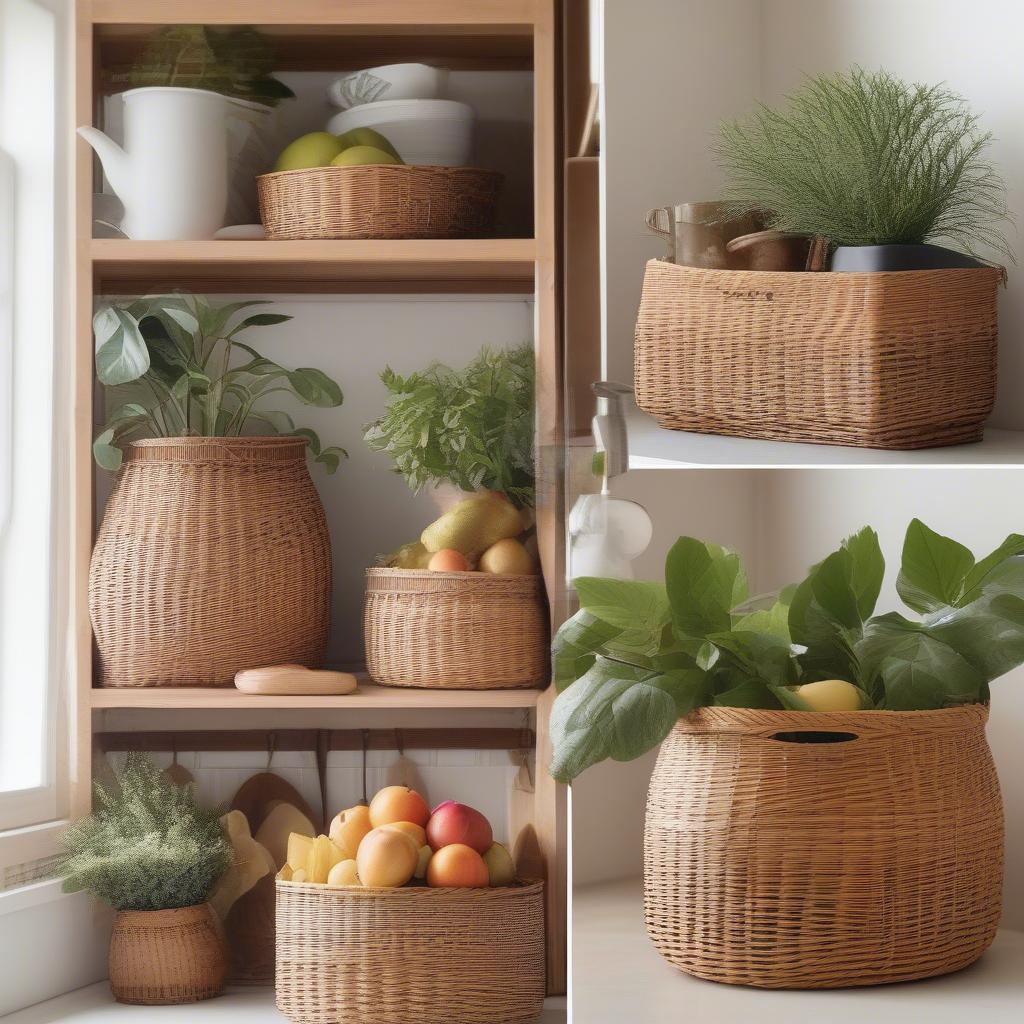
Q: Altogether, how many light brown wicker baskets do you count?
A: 7